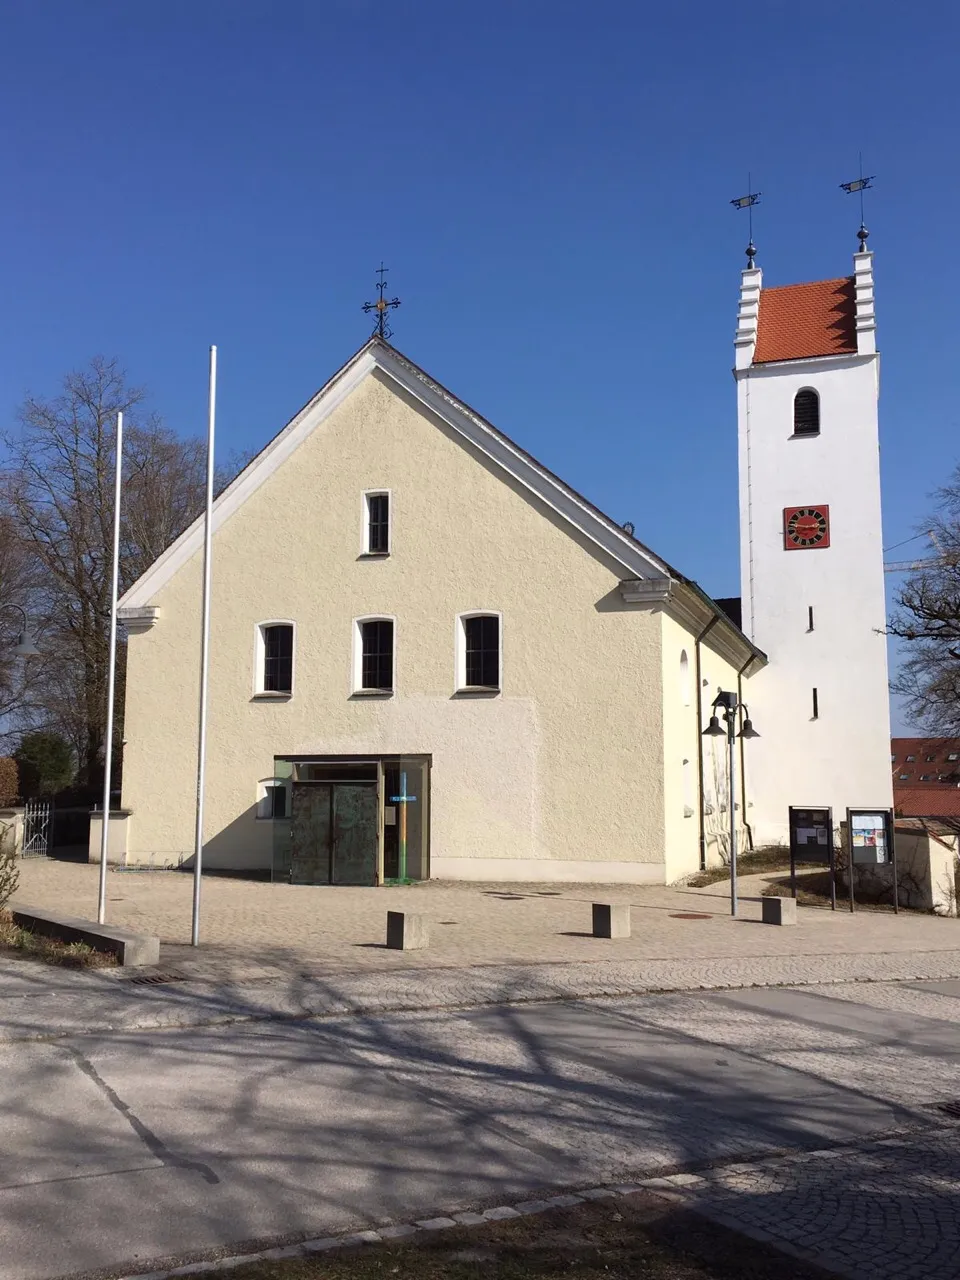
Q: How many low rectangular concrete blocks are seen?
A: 3